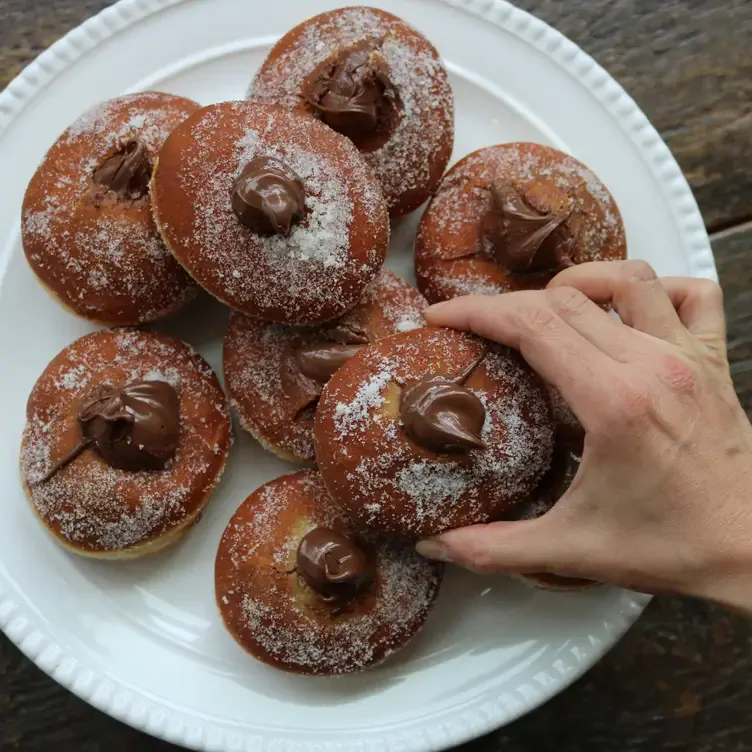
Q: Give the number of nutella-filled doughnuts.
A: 9